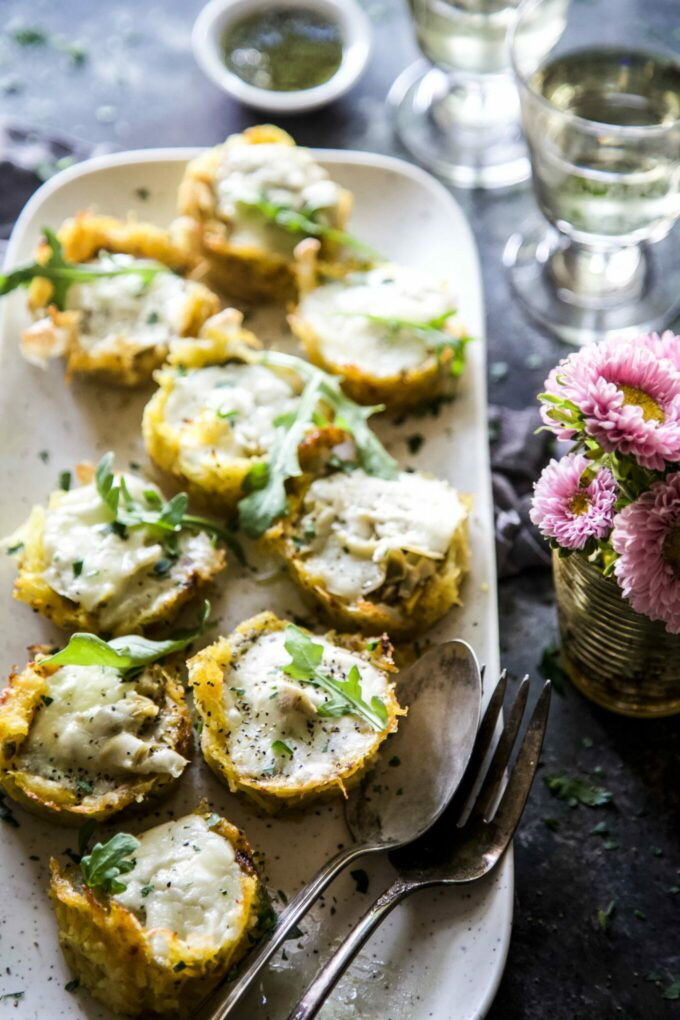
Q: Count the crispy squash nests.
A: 9